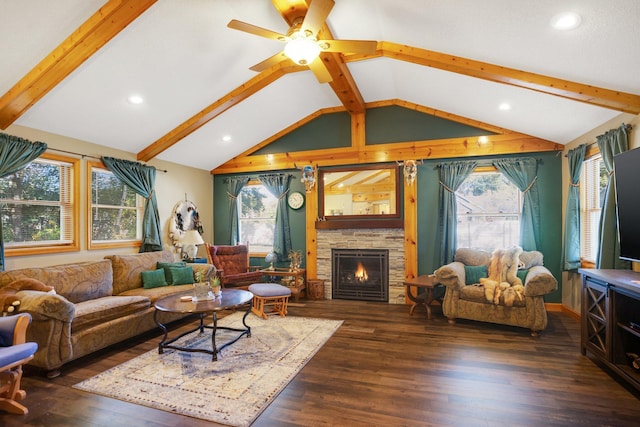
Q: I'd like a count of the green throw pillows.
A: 5